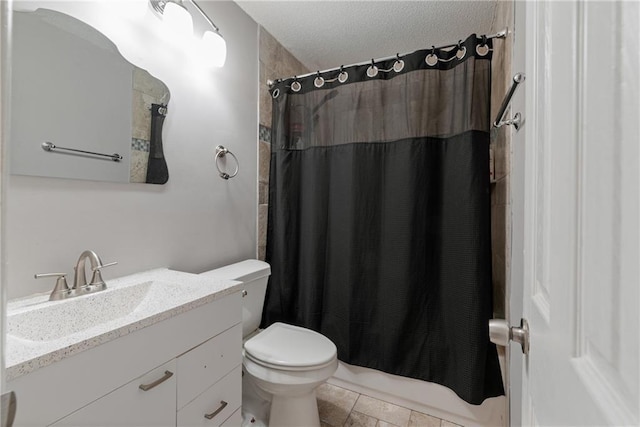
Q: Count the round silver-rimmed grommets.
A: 9